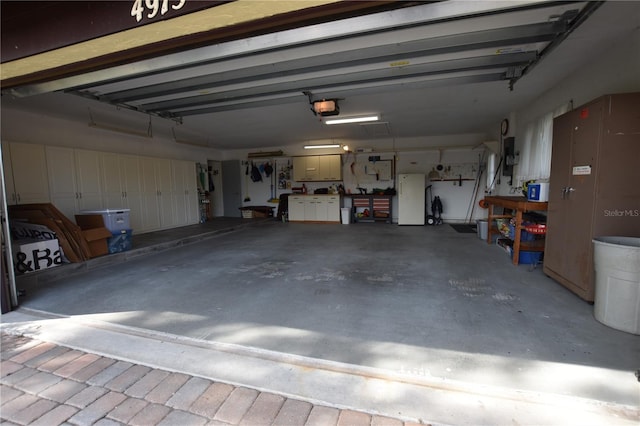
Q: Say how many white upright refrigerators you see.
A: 1